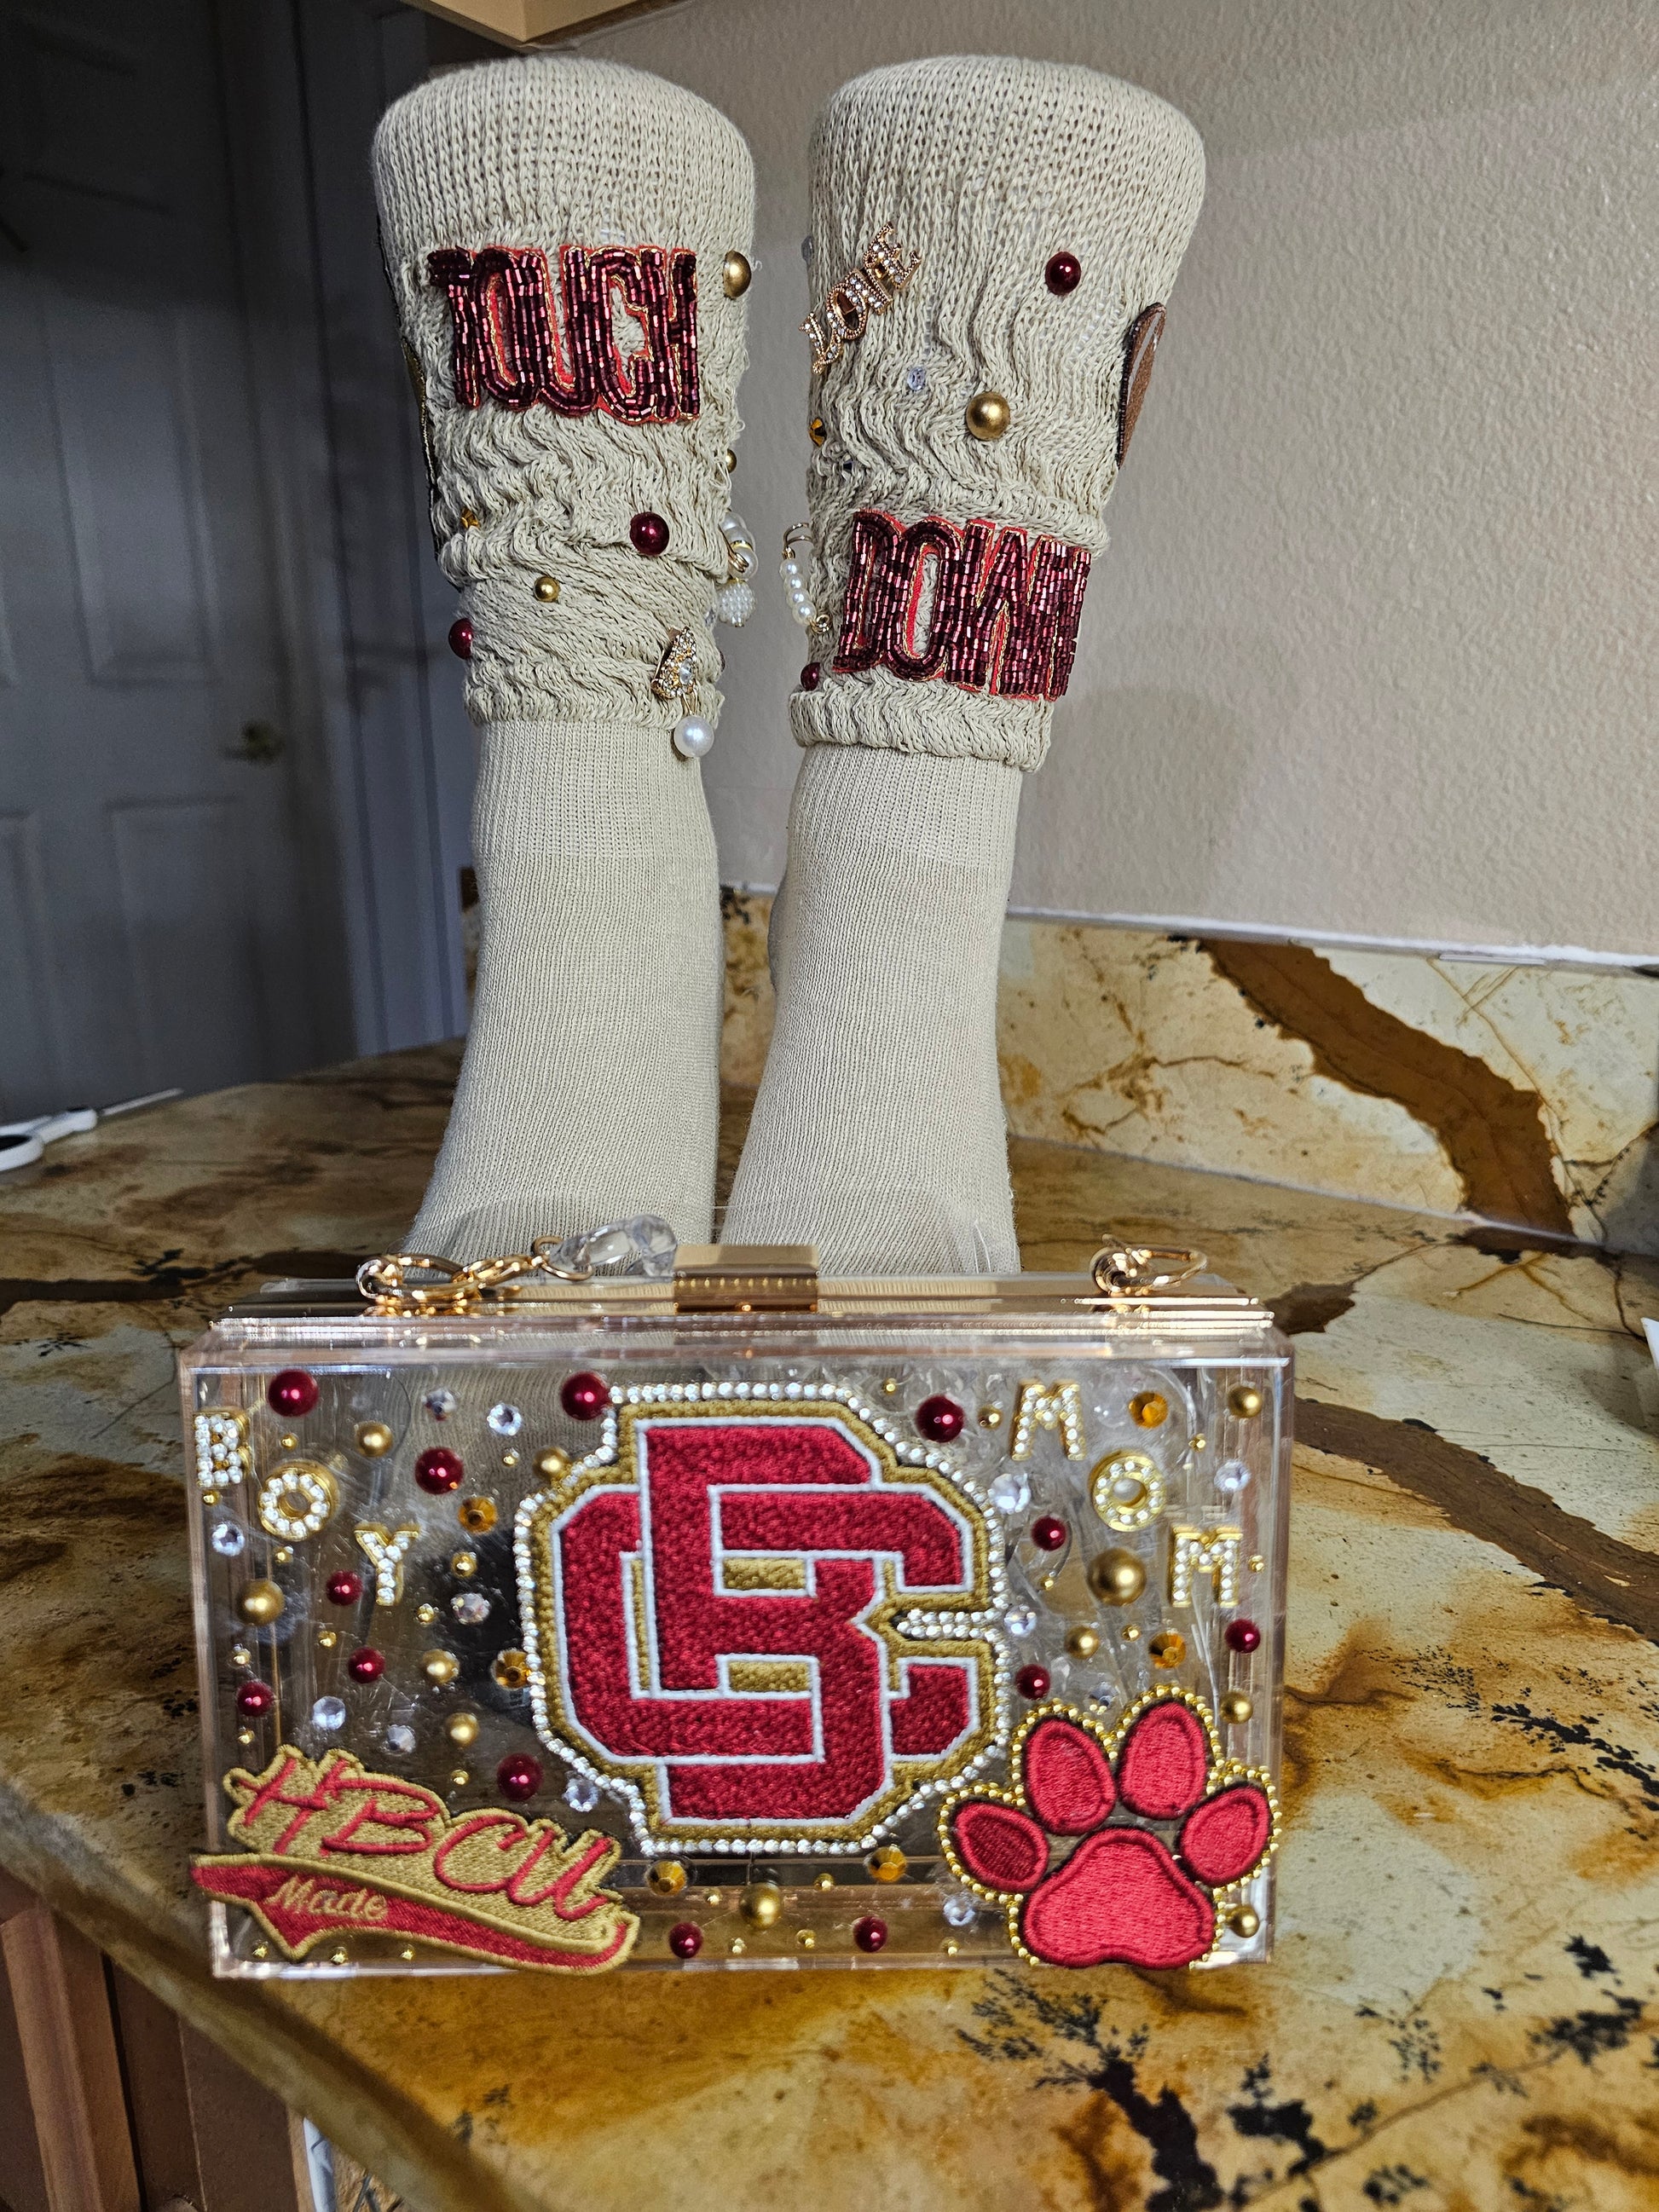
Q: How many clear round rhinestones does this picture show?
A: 12